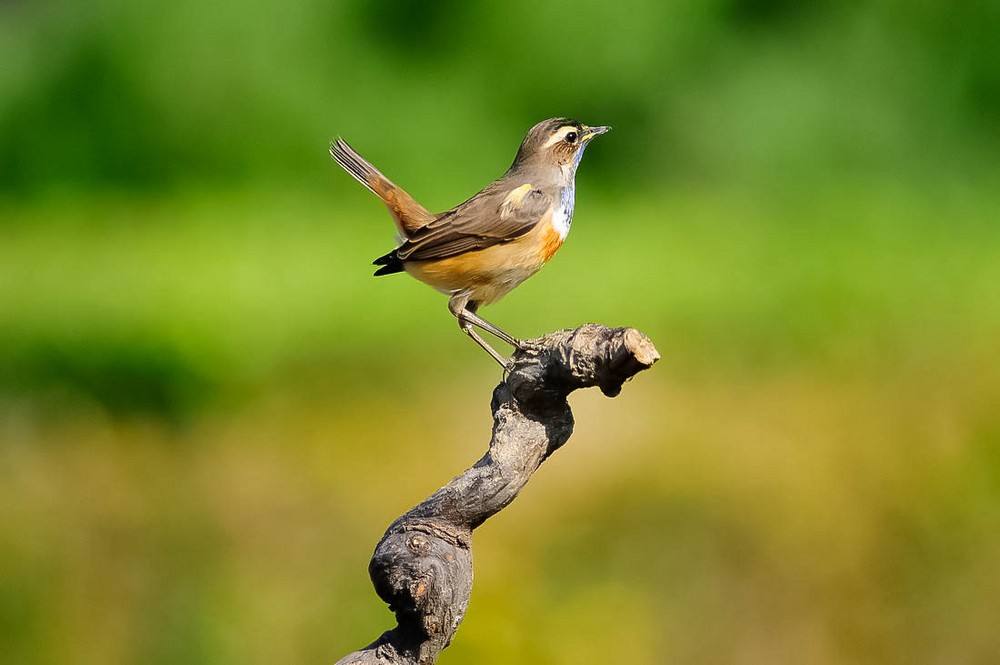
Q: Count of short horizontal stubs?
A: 1